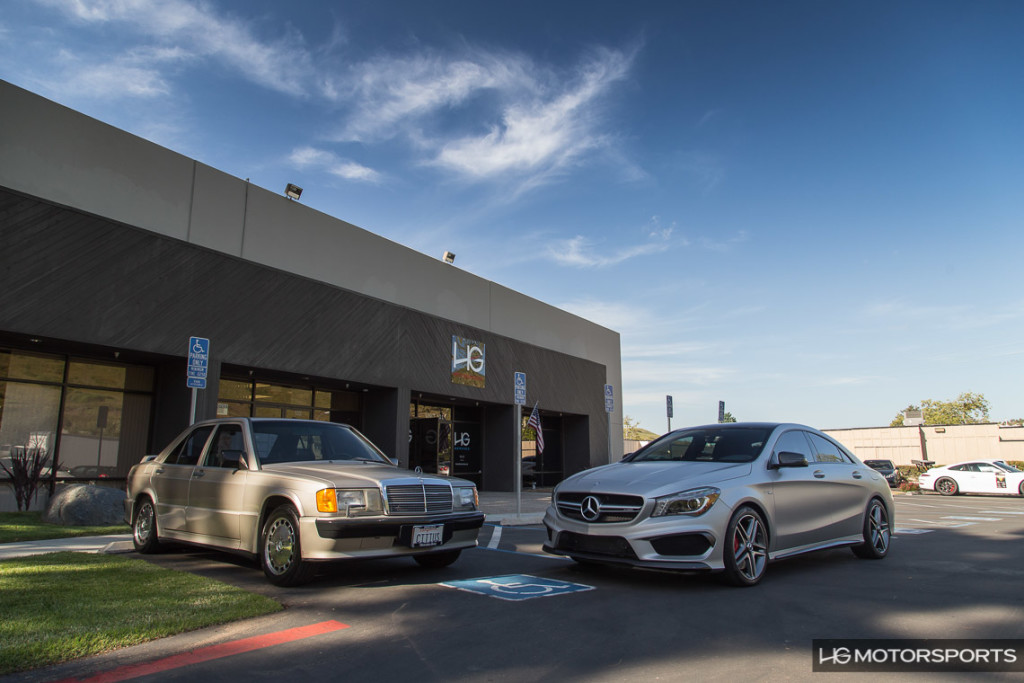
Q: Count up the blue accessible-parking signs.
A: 5